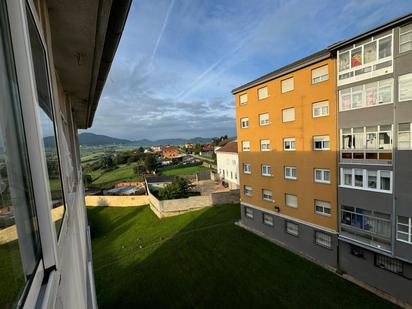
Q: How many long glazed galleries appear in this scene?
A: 5